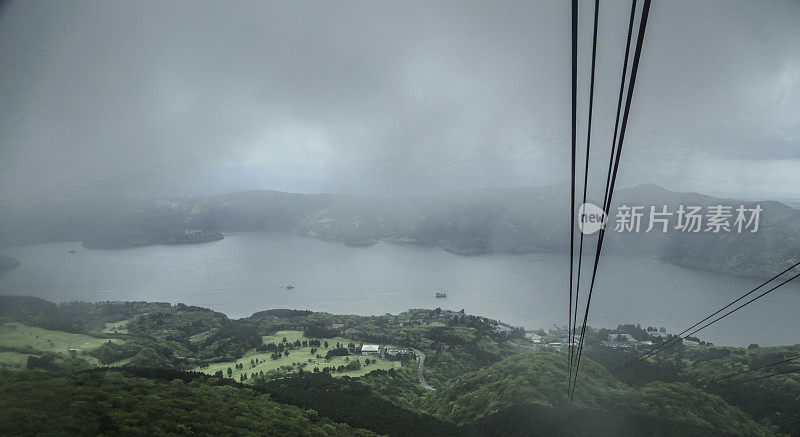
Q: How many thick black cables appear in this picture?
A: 4